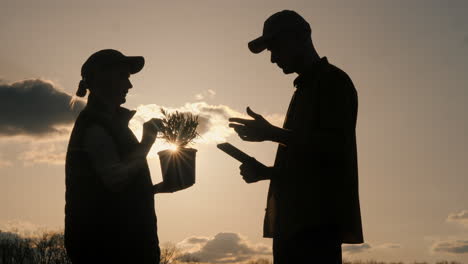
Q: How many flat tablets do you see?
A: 1